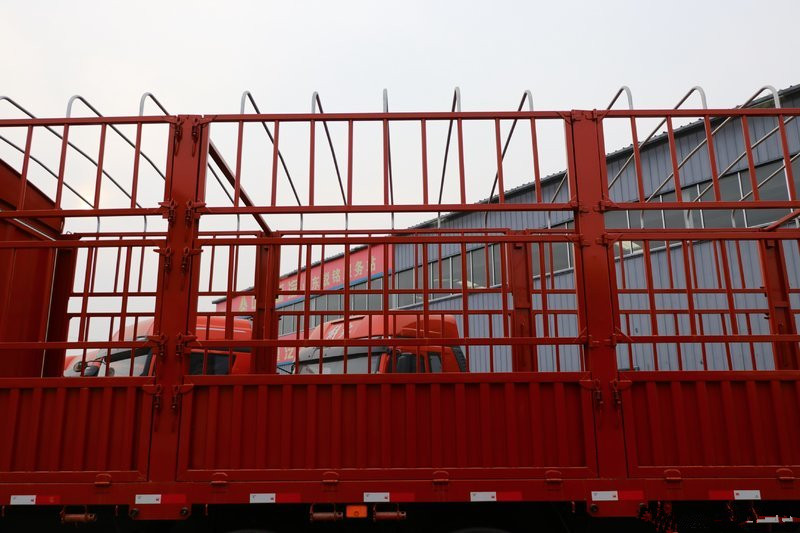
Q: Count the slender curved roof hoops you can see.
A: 11